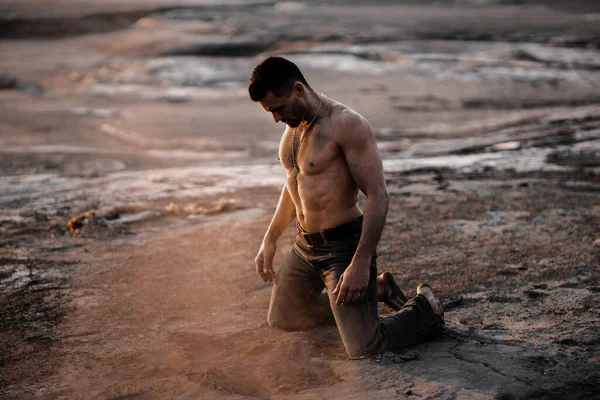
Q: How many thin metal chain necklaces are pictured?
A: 1